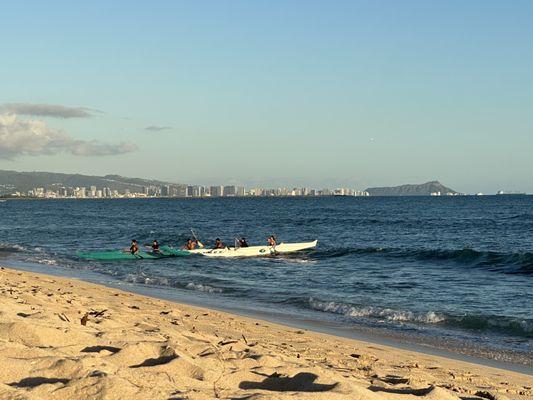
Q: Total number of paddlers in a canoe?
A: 6